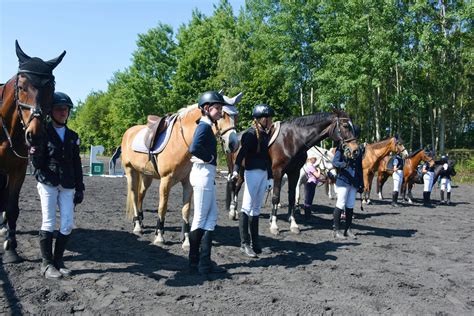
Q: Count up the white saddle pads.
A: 2